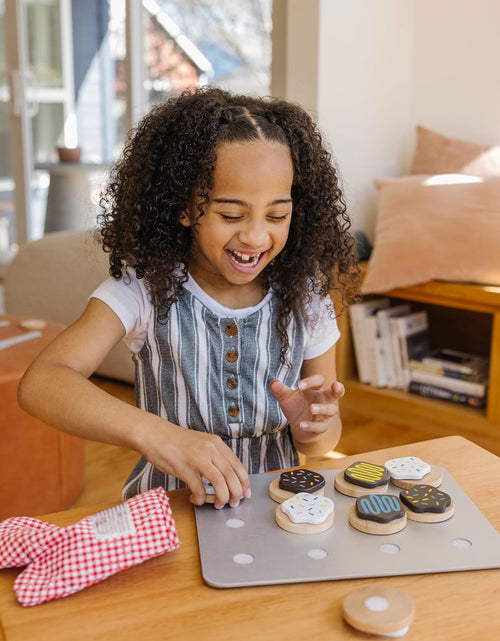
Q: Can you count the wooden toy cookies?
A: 8